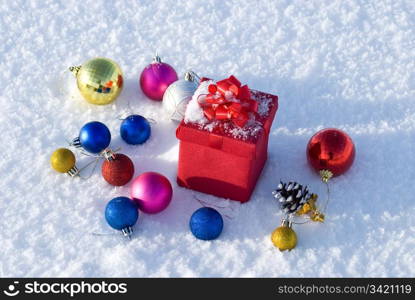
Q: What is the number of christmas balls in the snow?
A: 12